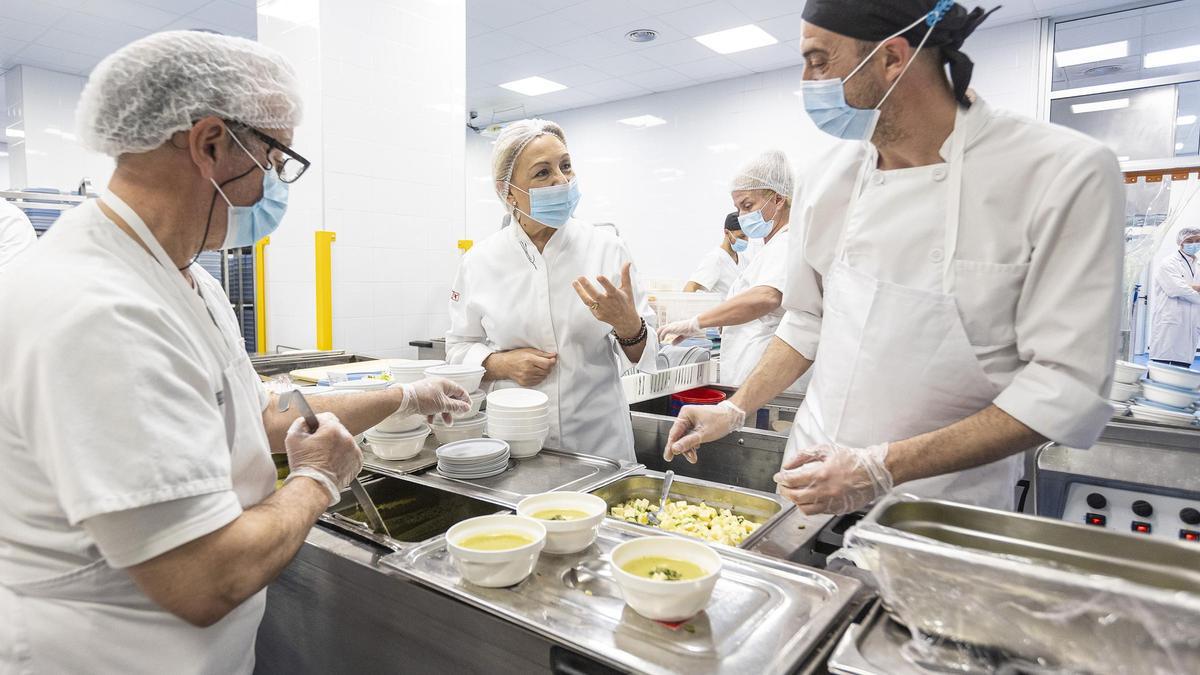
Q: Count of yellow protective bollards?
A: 3